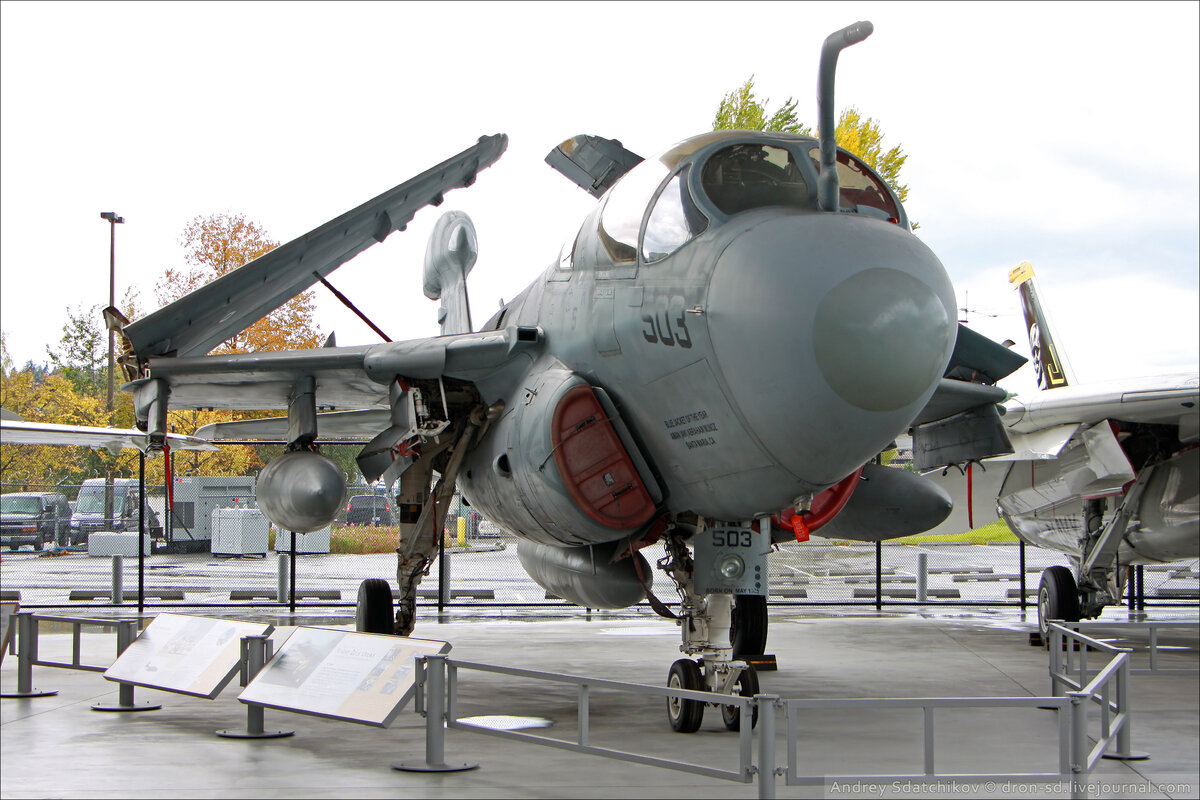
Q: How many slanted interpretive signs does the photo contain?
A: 2